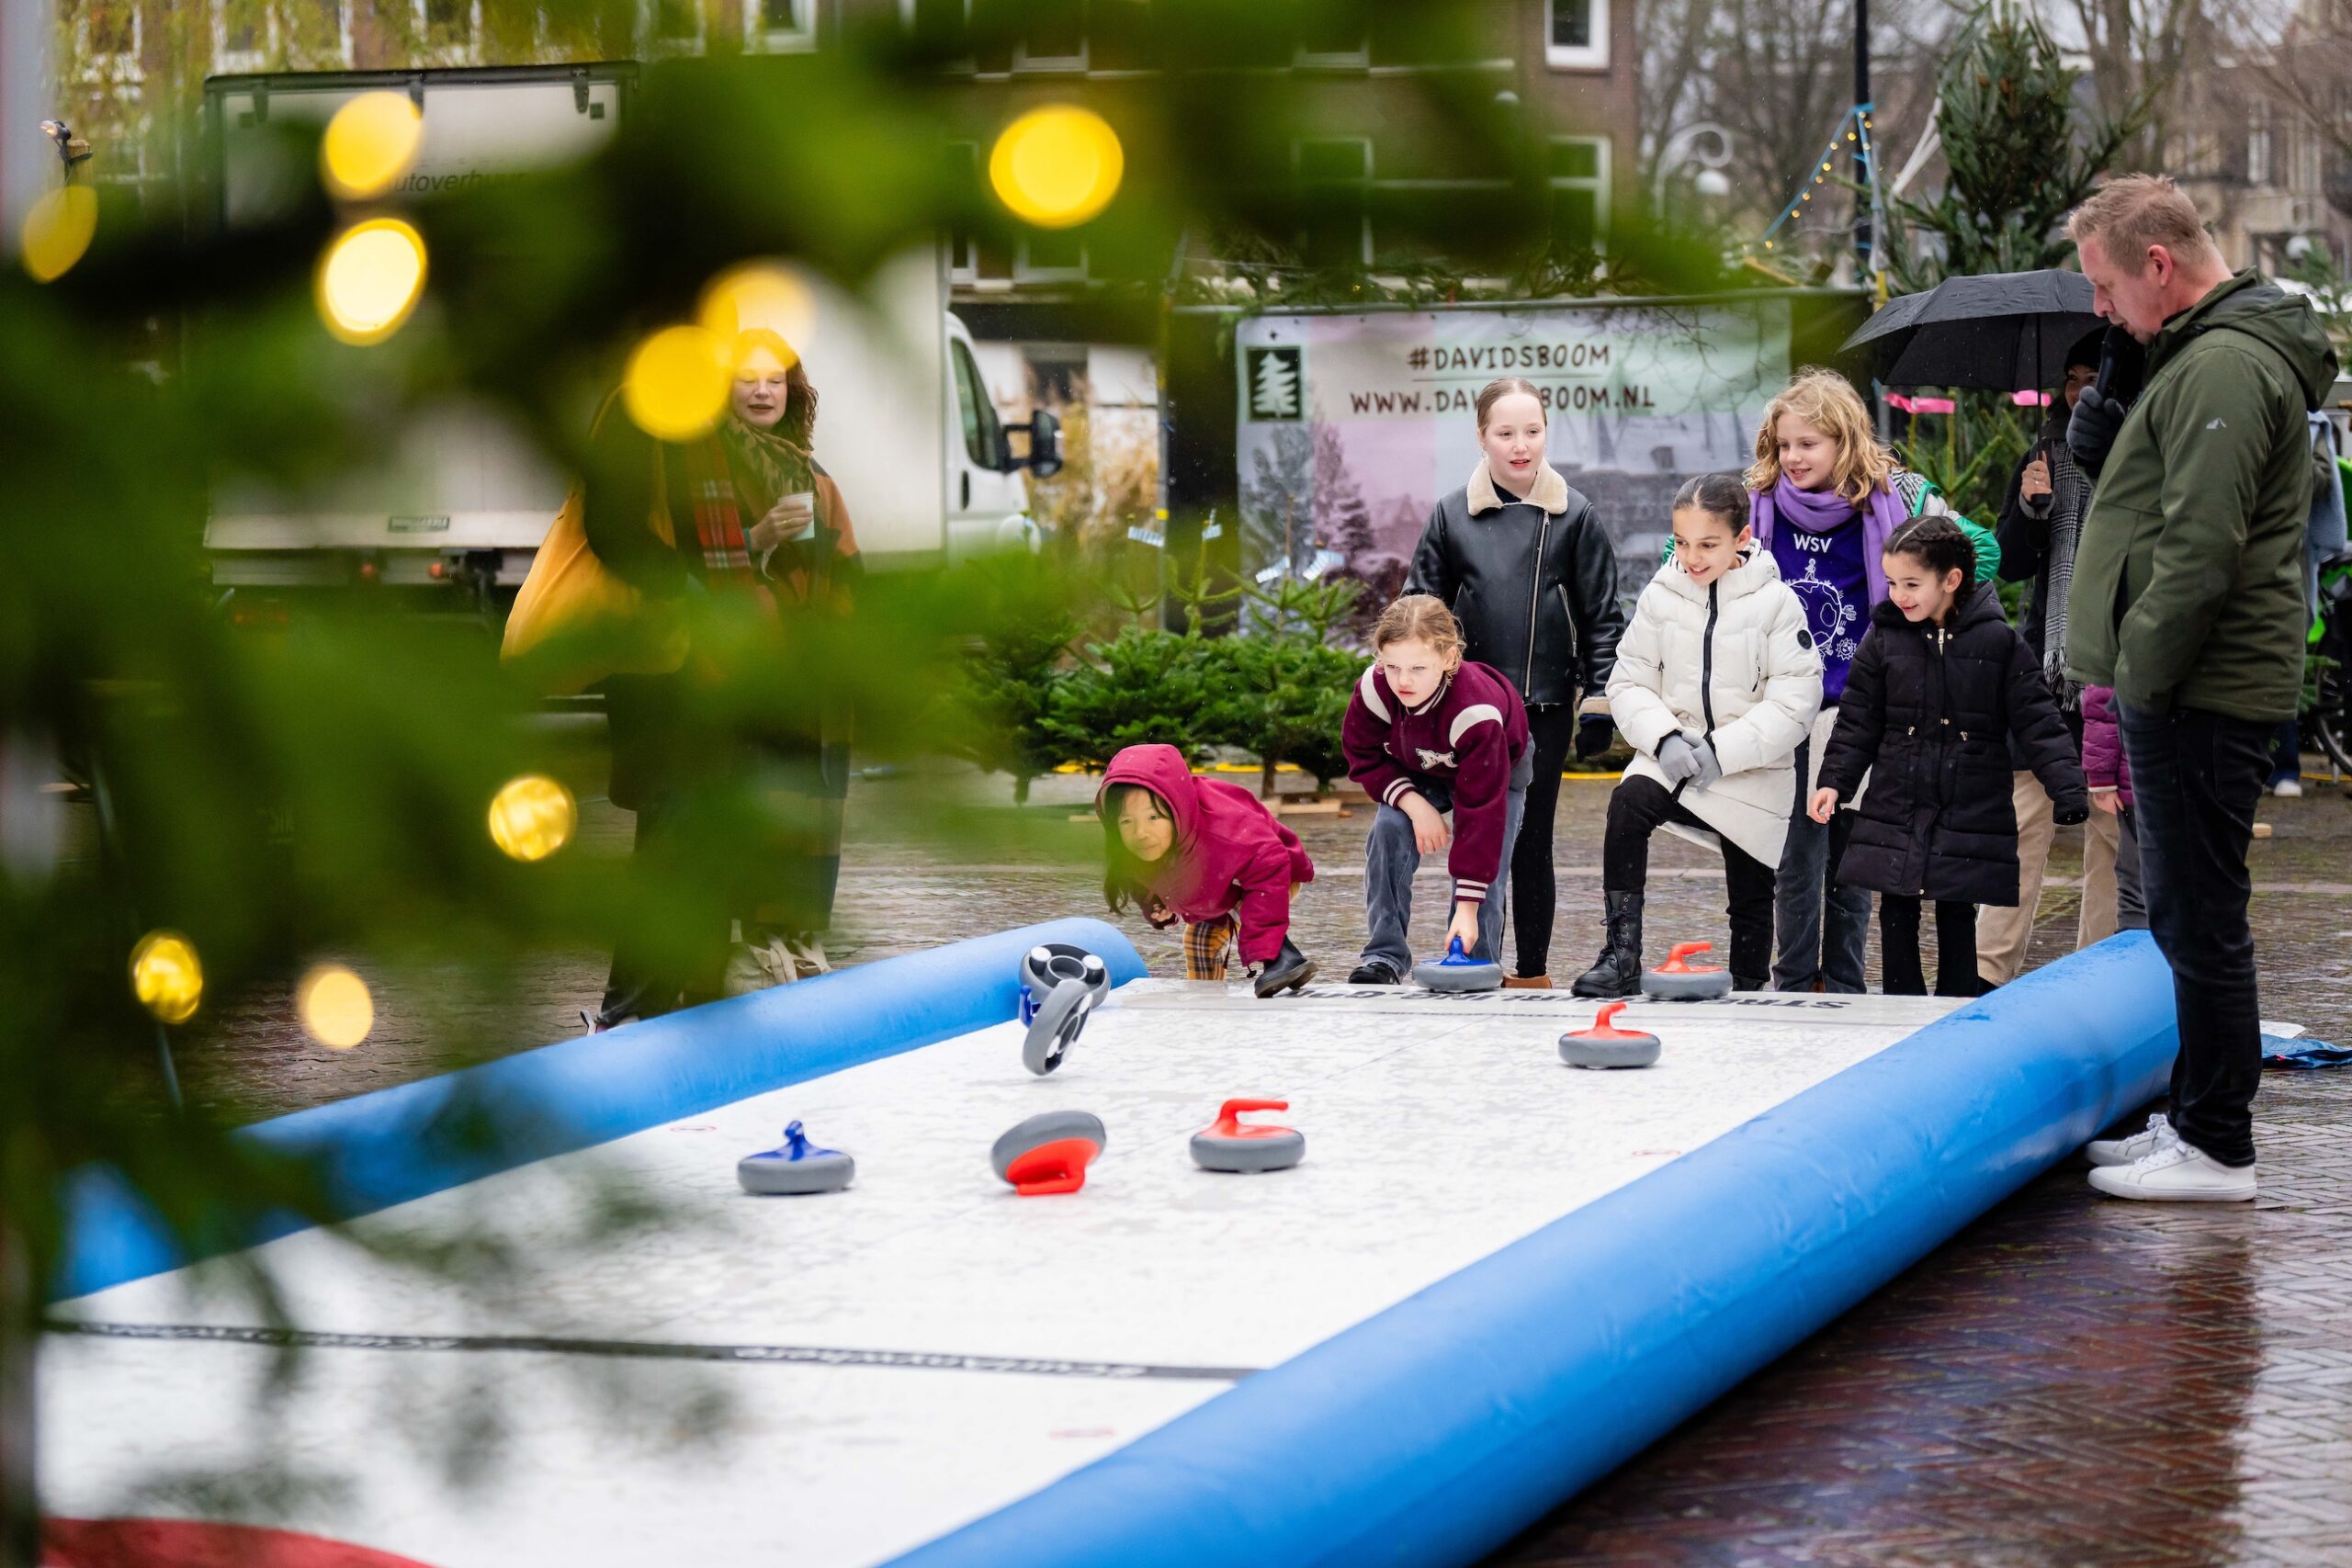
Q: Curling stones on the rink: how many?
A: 8